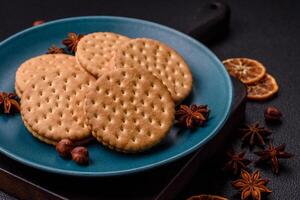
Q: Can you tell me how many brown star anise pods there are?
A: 8